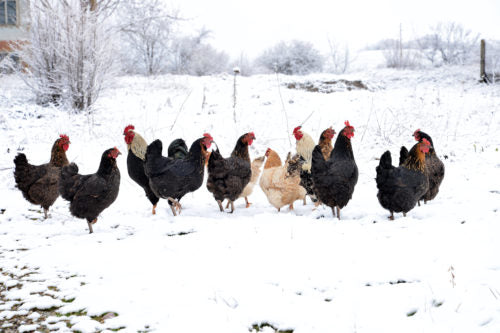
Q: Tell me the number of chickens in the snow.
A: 12